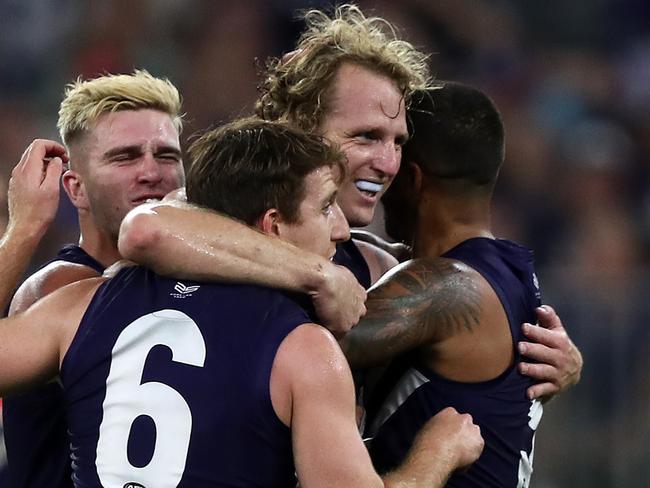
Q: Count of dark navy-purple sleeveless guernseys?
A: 4